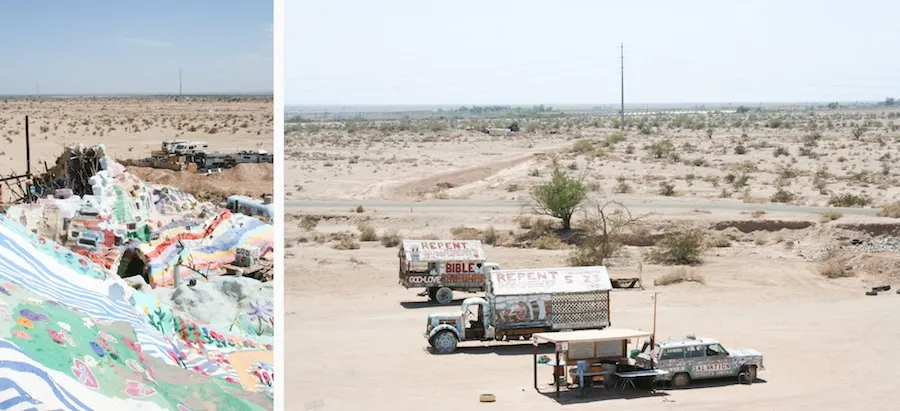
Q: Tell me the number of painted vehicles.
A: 3